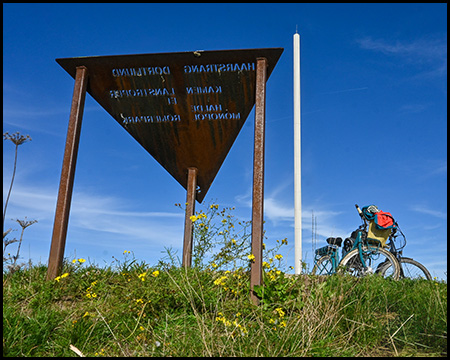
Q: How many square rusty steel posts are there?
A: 3